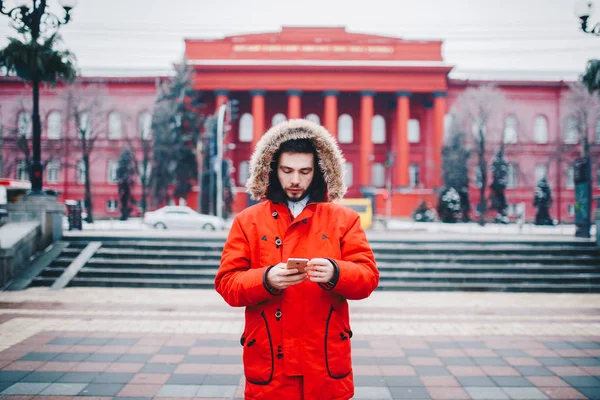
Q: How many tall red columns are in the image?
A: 7